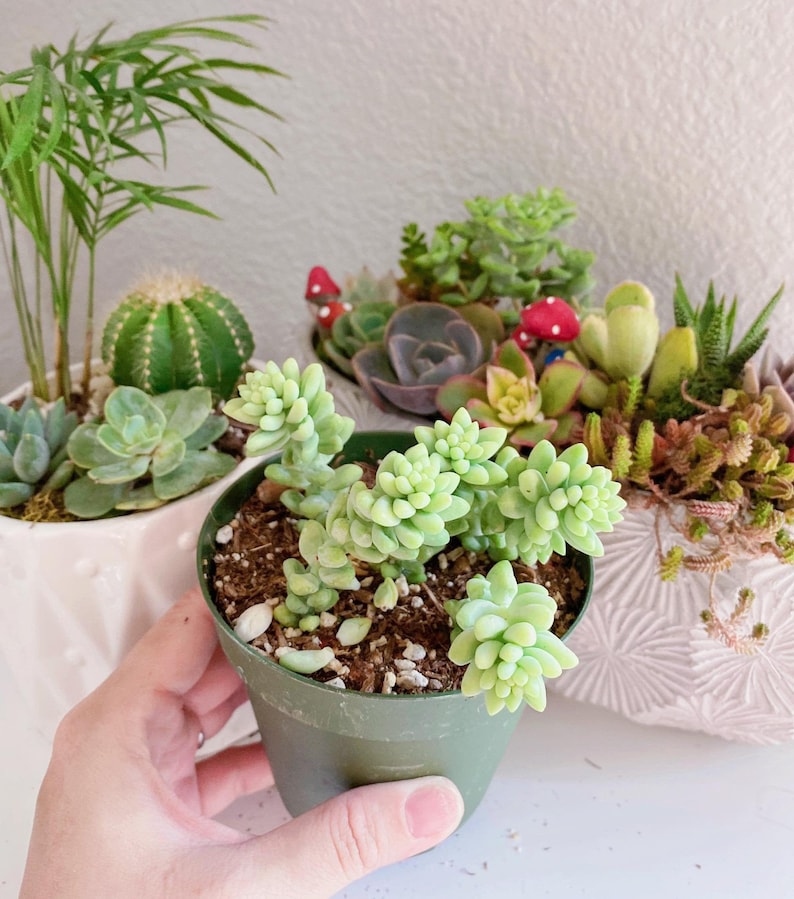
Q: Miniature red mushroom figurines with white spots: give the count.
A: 4